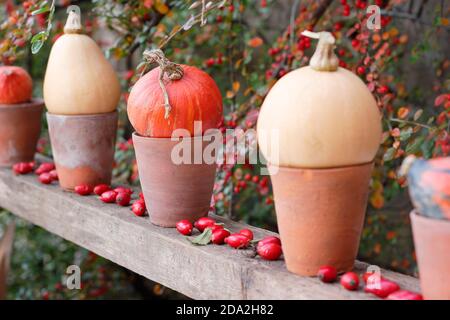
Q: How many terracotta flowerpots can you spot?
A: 5